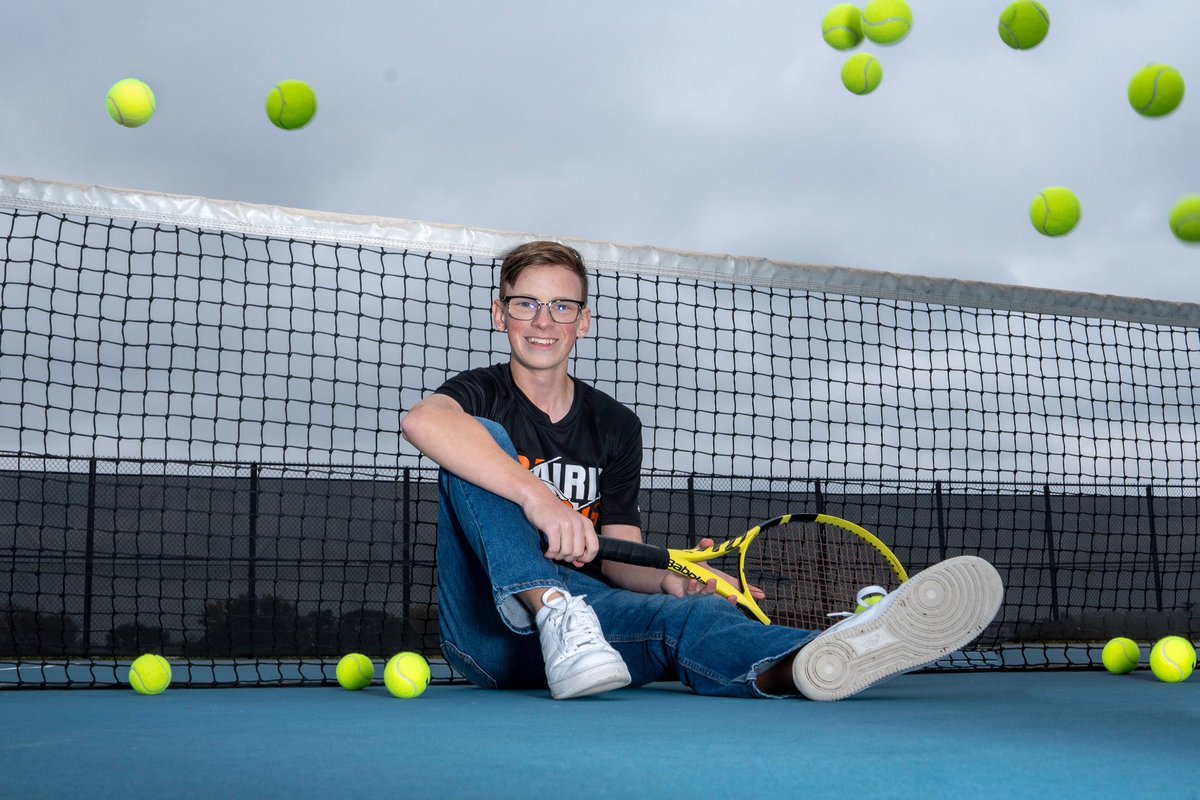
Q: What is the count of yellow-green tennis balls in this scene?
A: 15